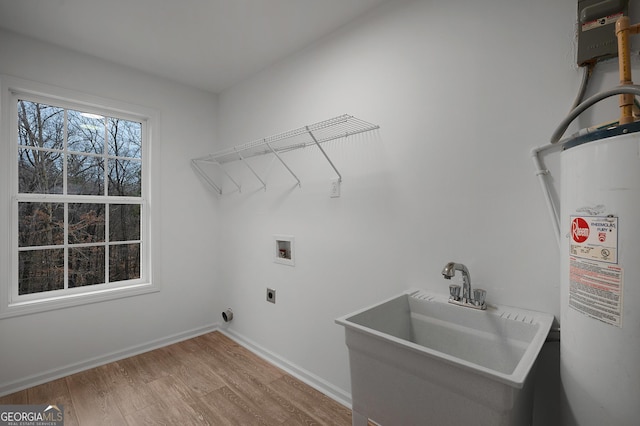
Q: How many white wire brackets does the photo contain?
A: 5